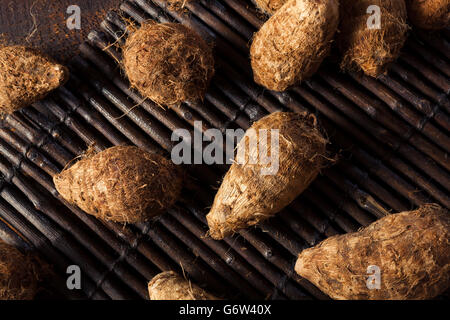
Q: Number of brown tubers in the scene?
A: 11